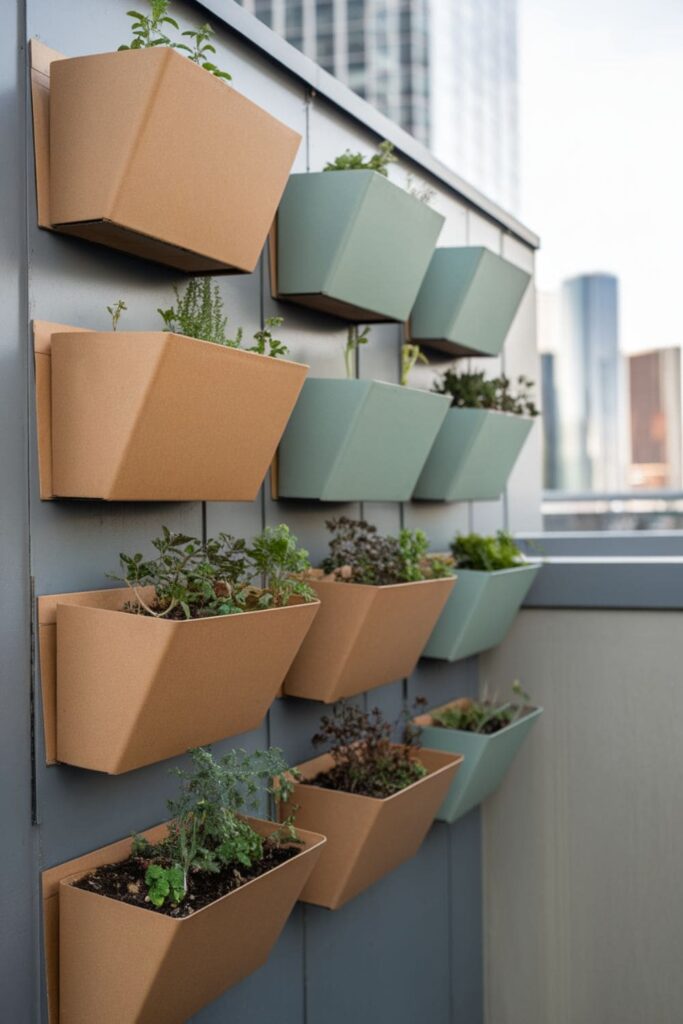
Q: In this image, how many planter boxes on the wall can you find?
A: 12